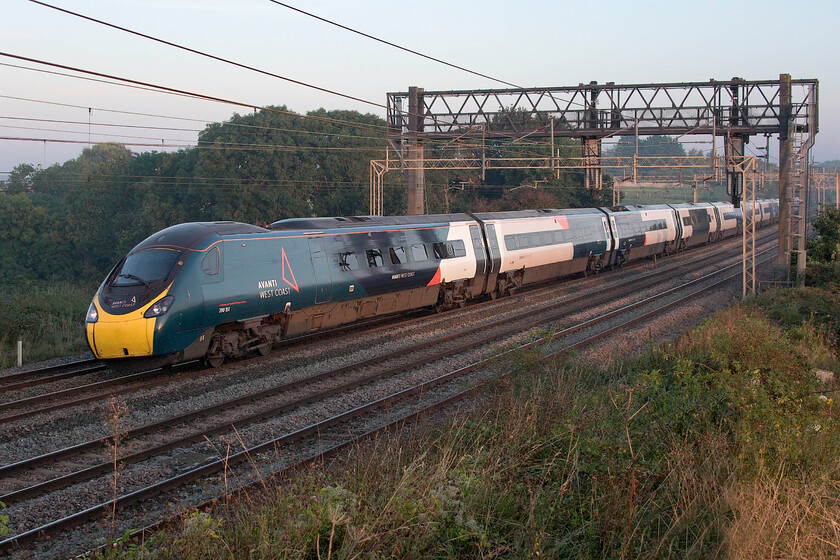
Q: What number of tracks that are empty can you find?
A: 3